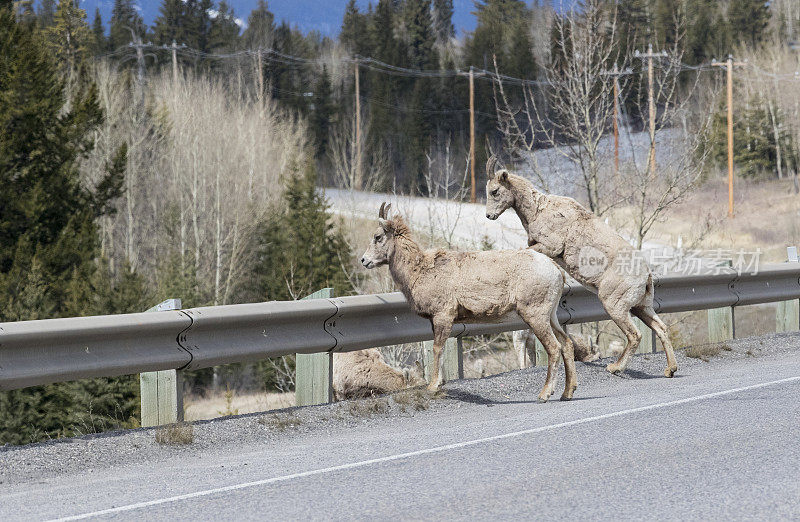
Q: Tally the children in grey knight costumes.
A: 0